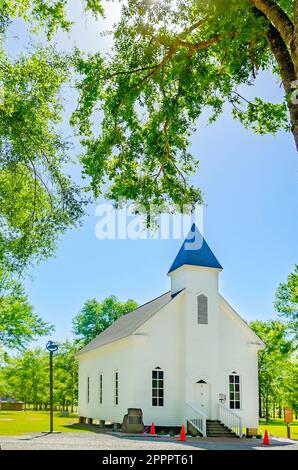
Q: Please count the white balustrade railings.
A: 2